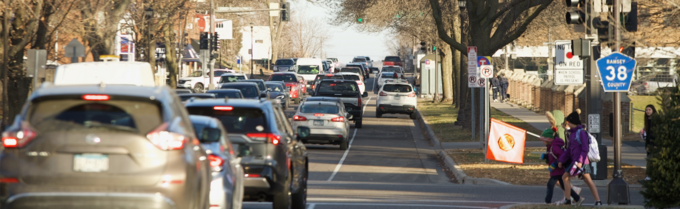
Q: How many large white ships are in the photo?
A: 0